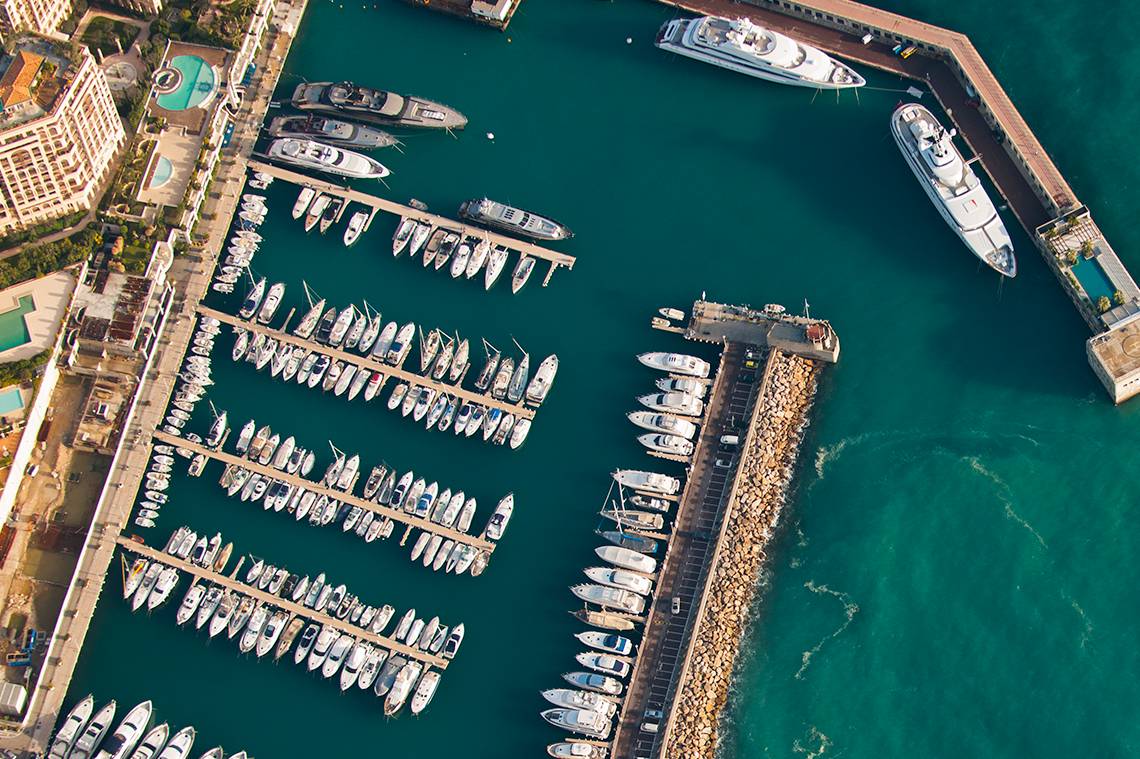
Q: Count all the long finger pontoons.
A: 4